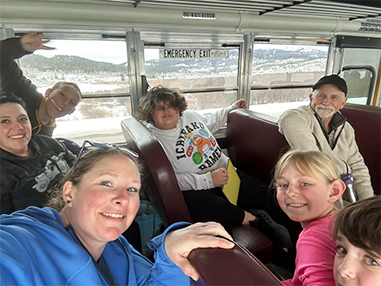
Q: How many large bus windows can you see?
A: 3